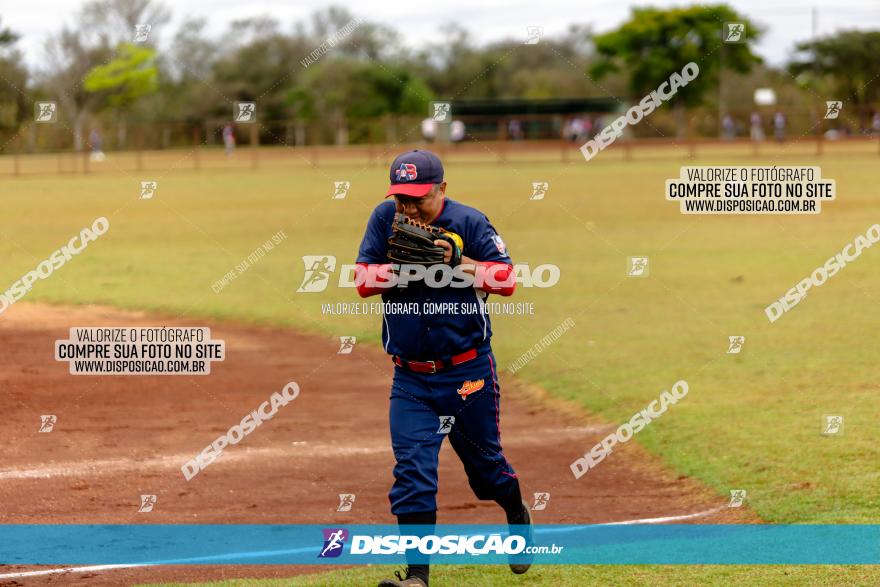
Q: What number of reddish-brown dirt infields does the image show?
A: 1